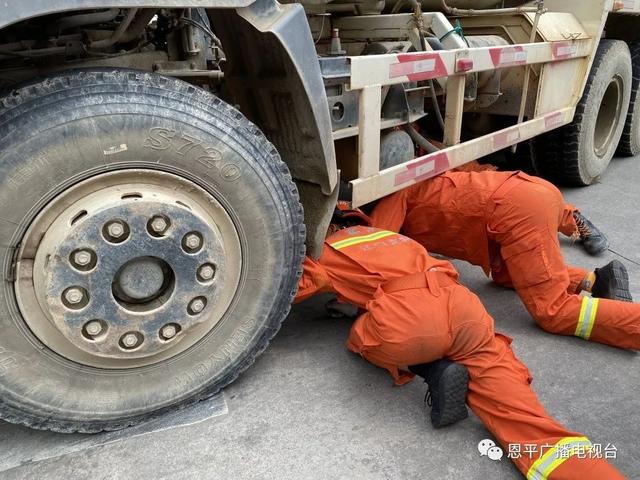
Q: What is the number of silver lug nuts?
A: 10